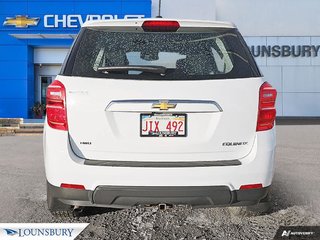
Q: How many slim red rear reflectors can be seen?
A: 2